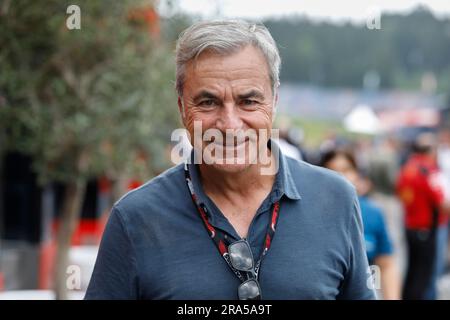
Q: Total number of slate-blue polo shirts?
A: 1